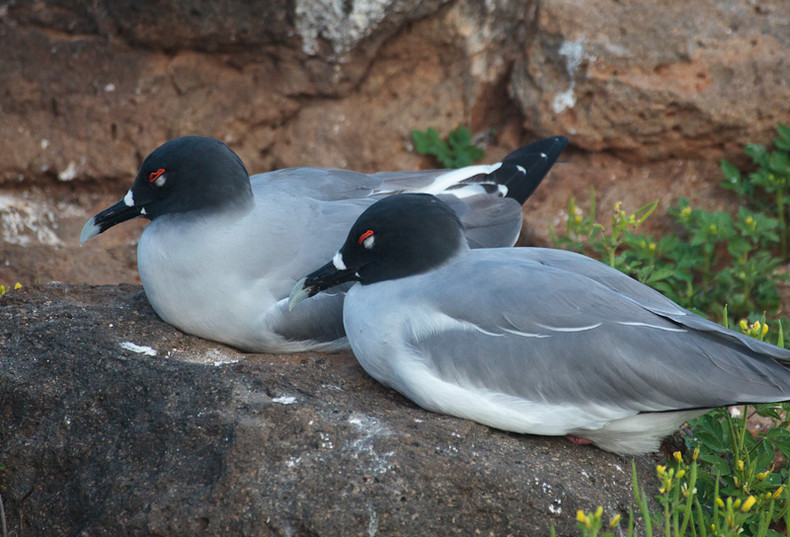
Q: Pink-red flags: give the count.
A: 0